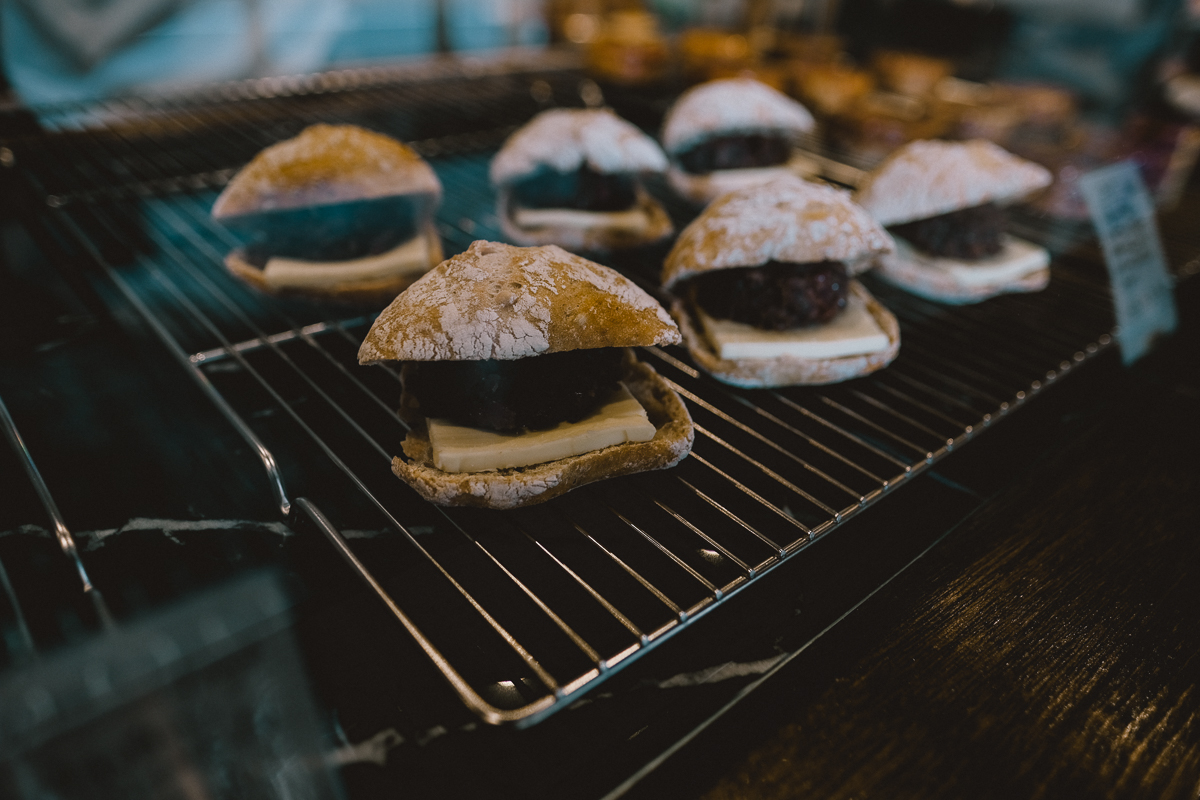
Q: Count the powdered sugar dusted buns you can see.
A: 6